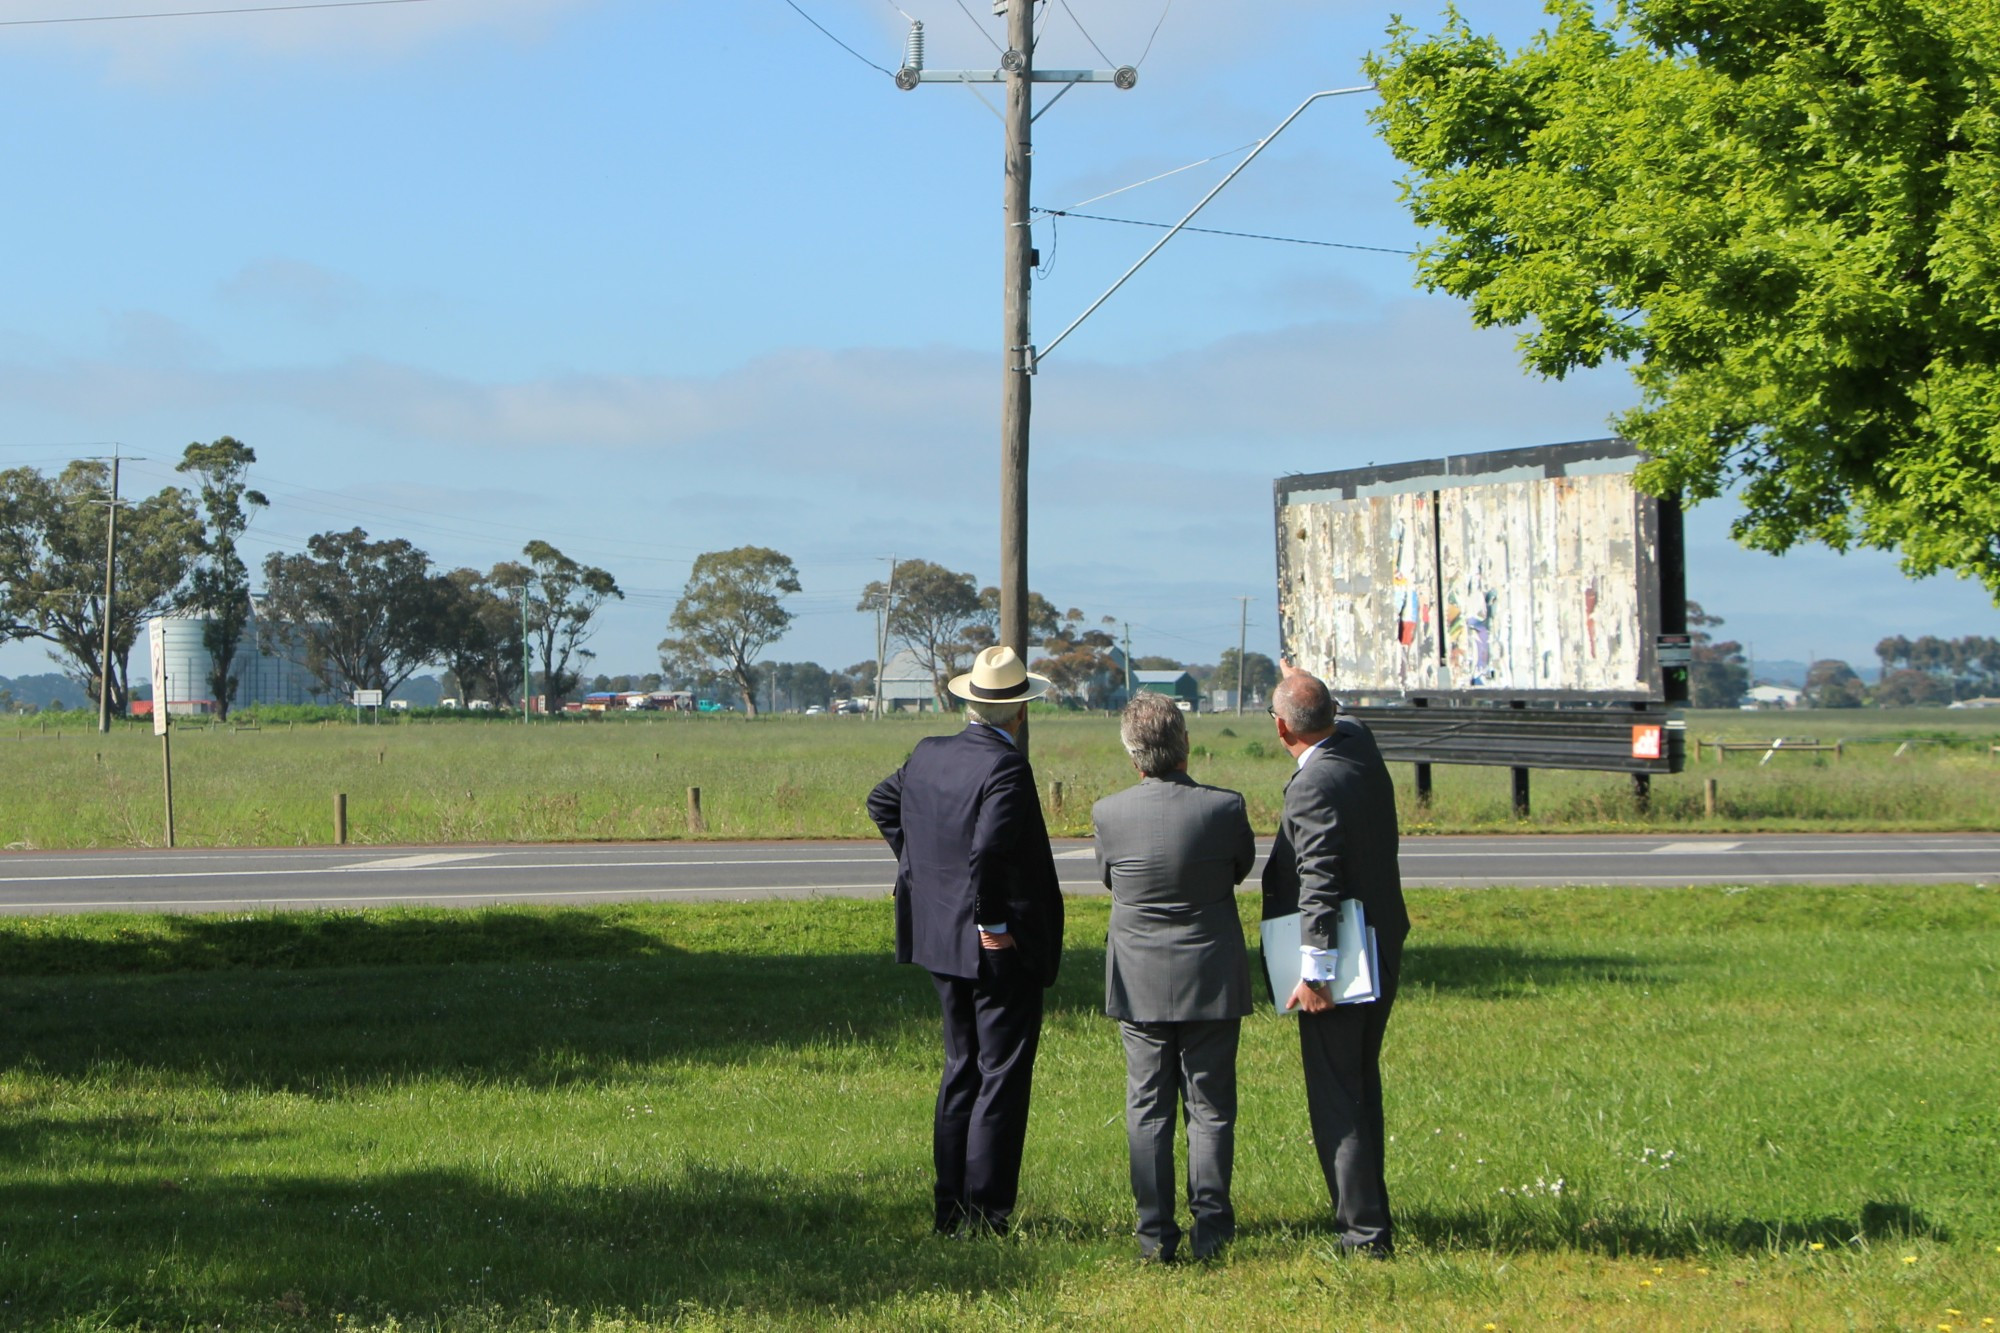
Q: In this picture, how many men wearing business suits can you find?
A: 3